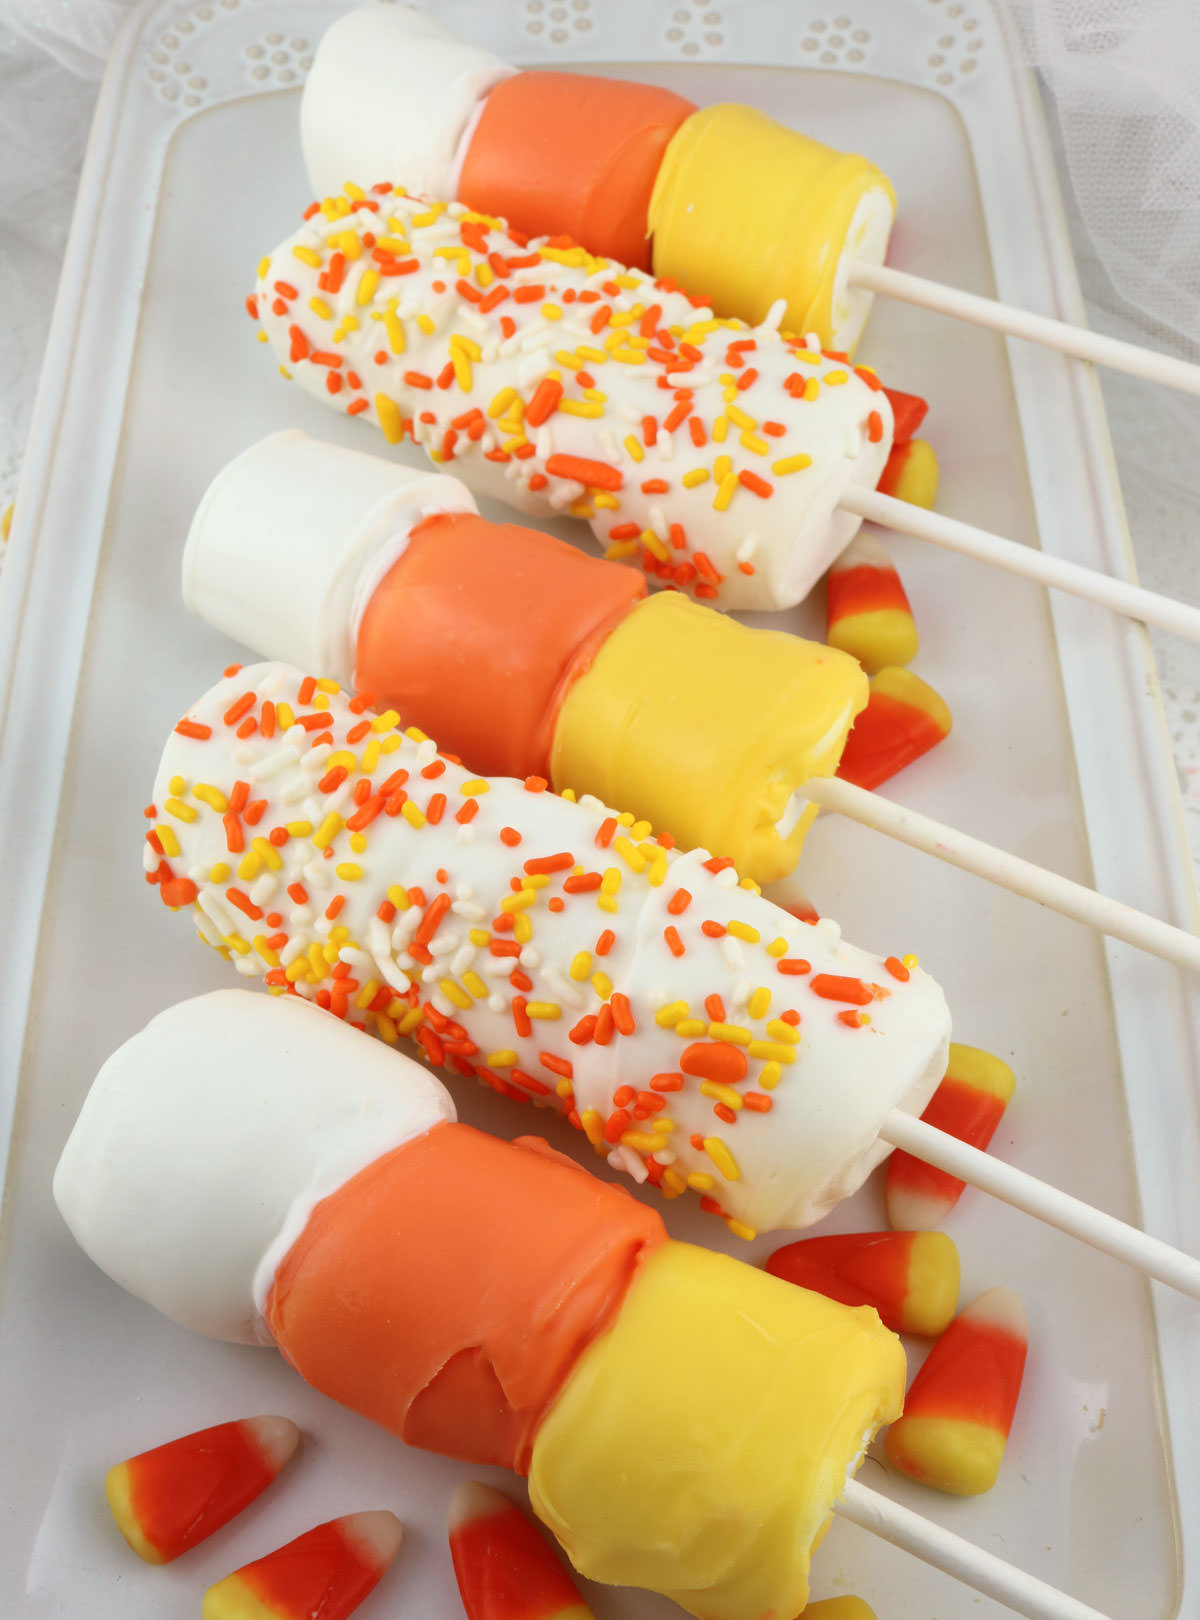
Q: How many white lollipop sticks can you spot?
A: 5